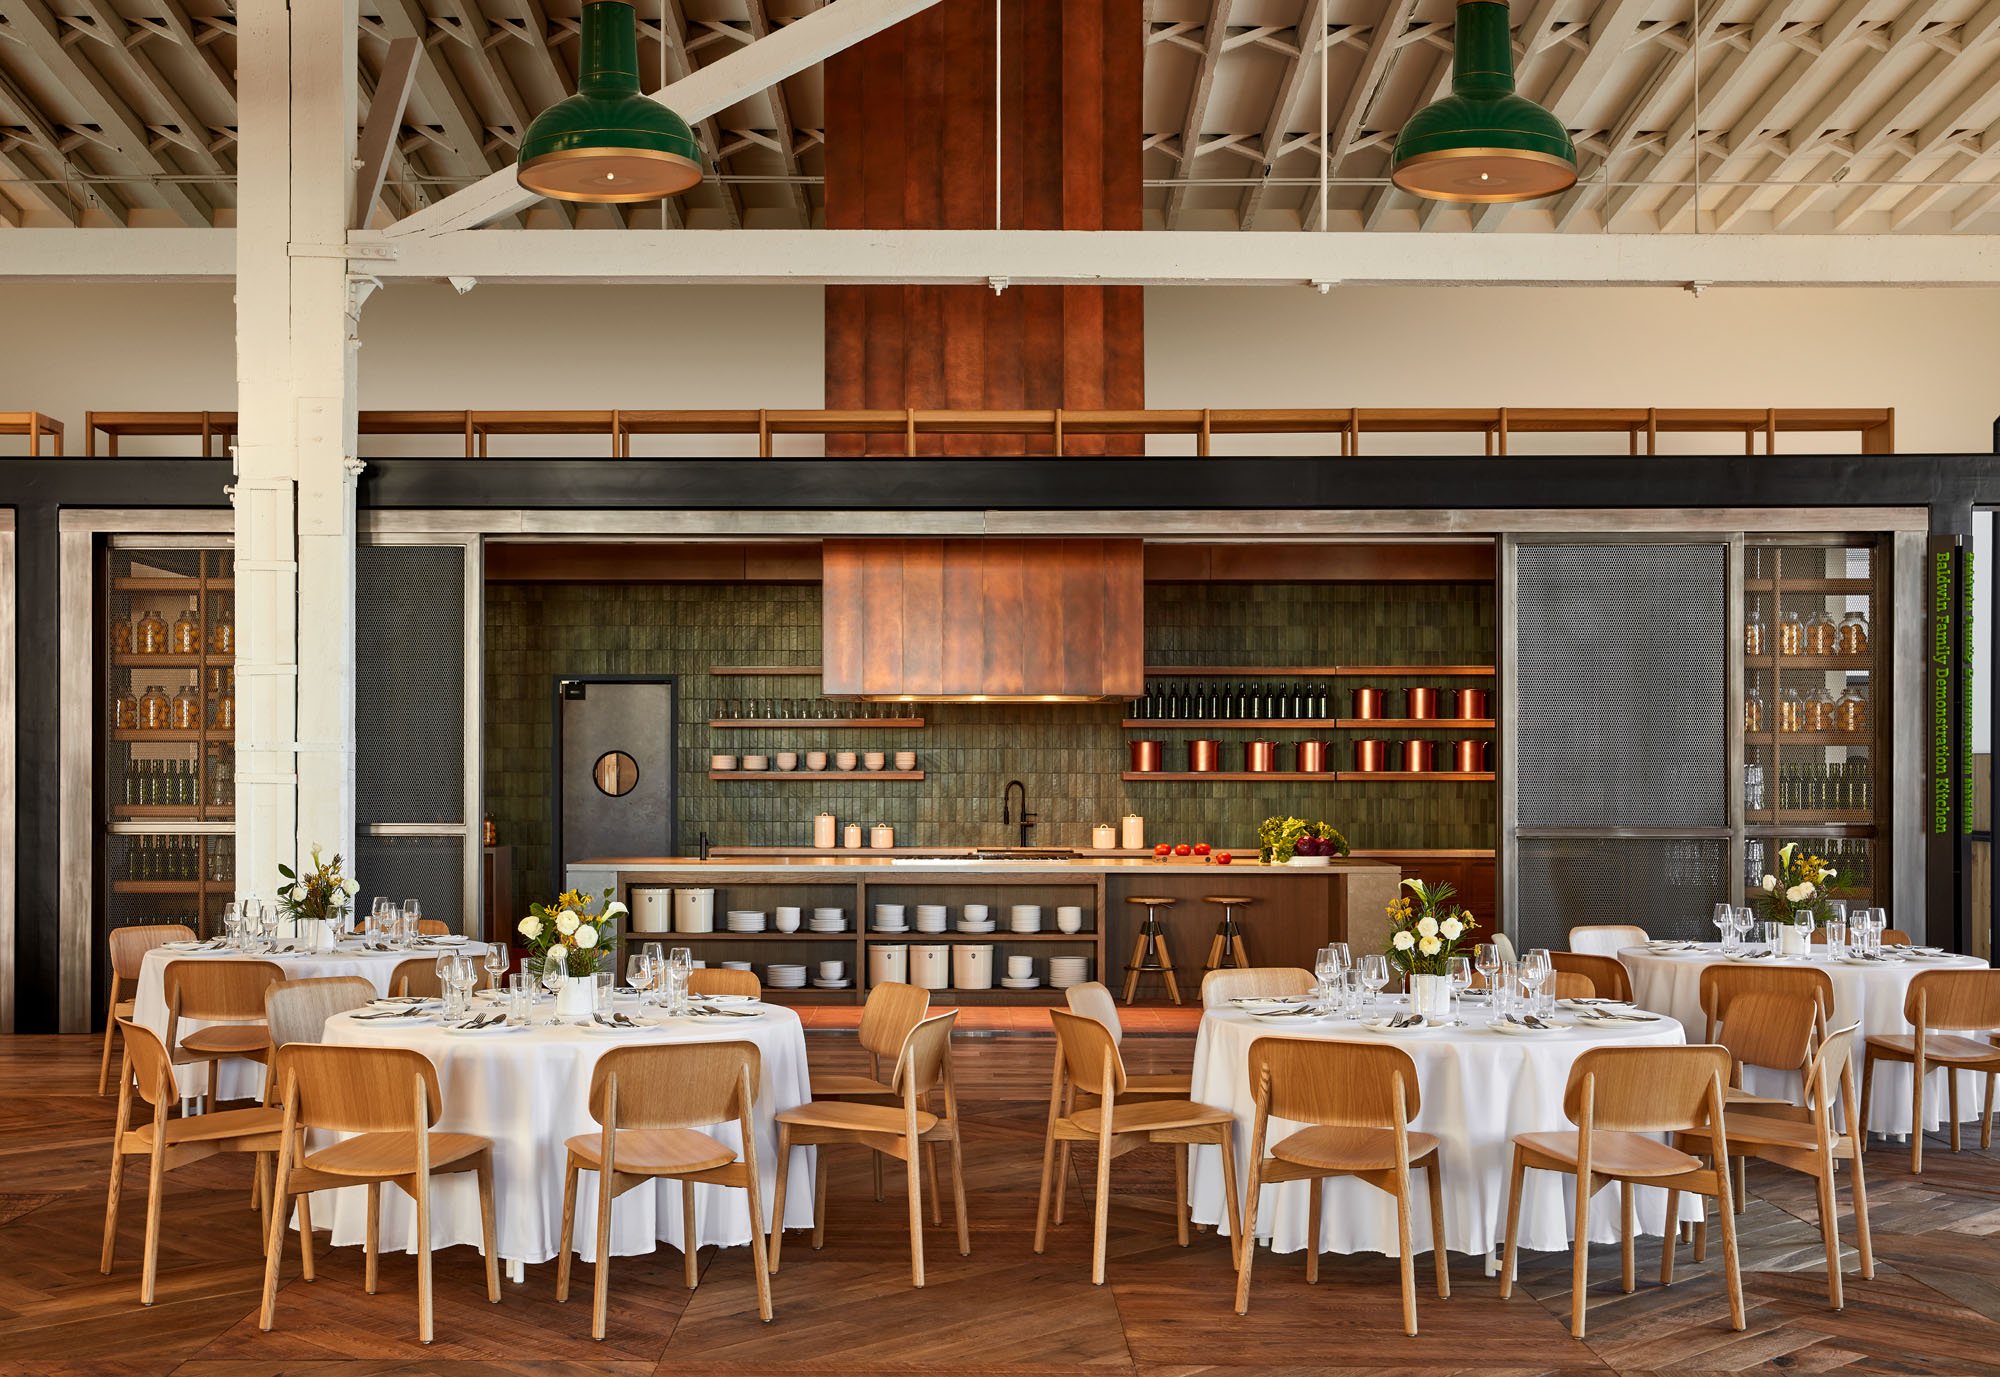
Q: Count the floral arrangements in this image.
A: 4